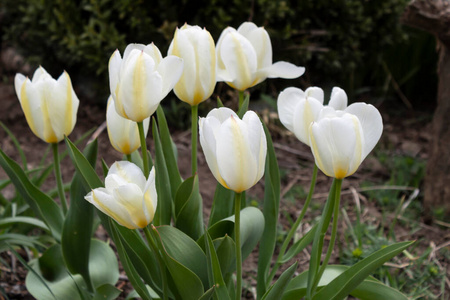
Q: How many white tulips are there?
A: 9